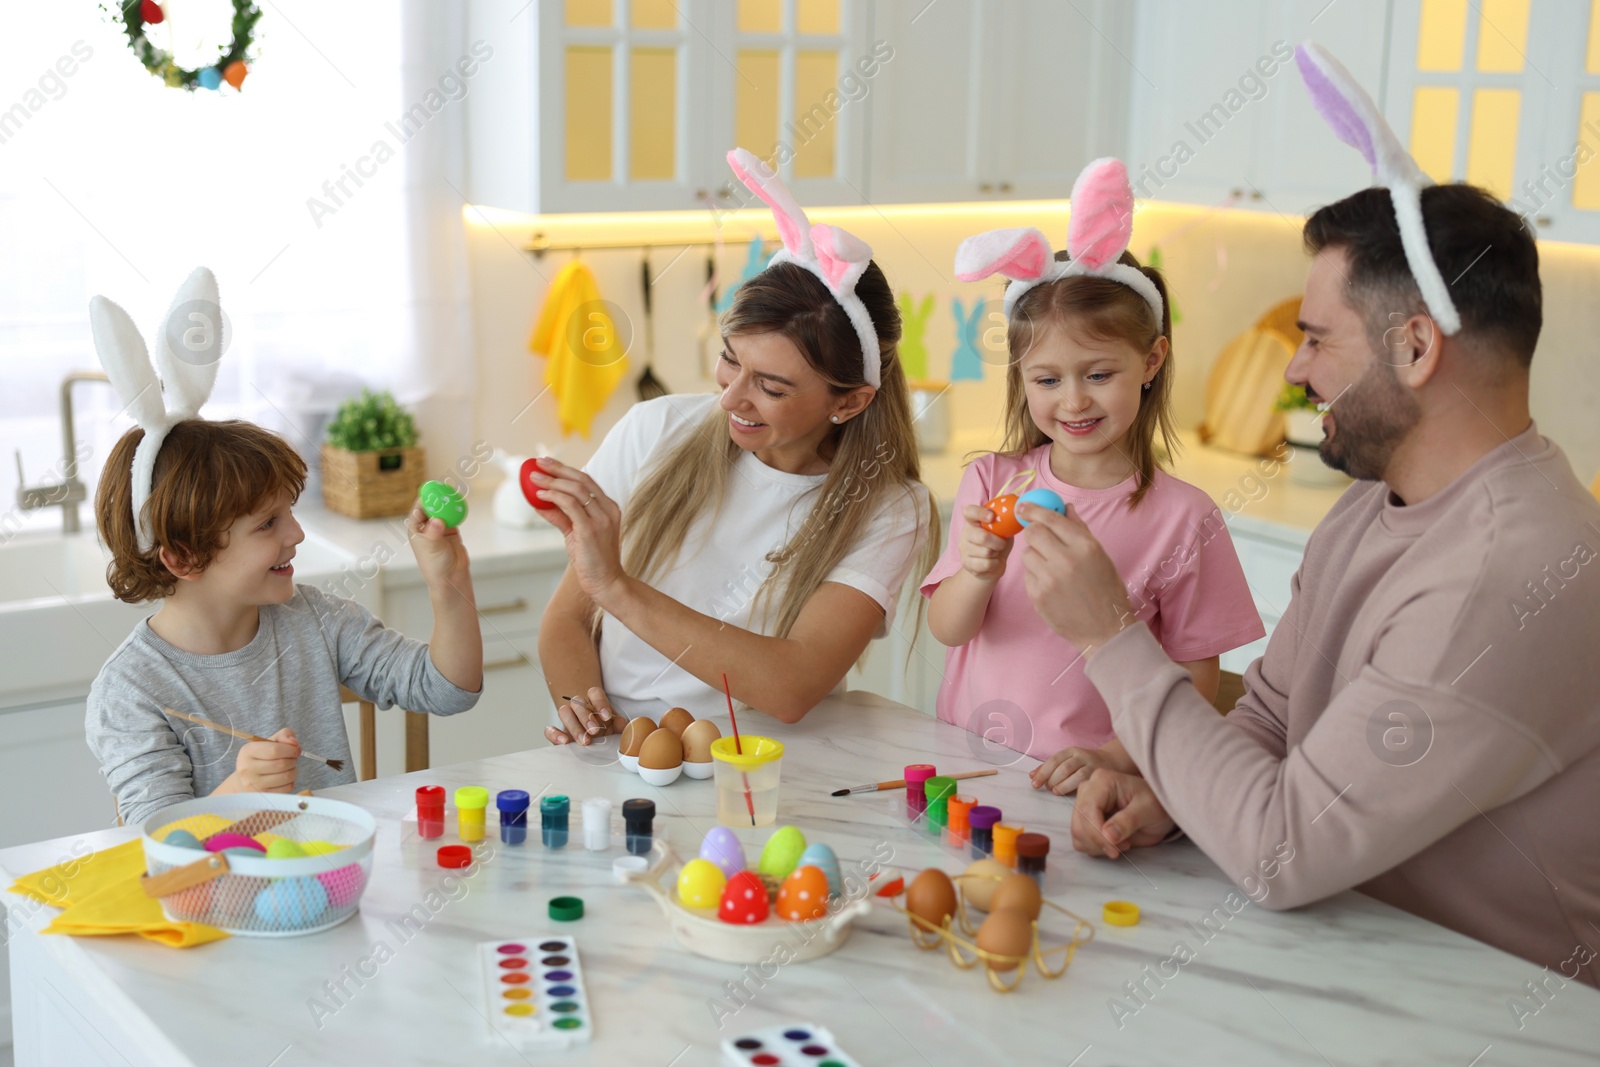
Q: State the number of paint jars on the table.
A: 12